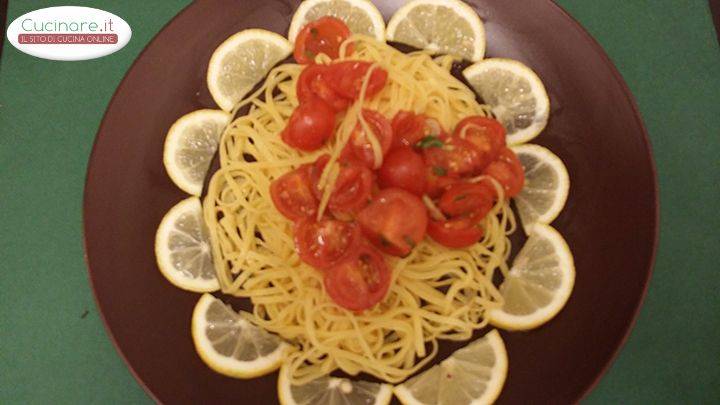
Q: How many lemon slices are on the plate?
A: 11